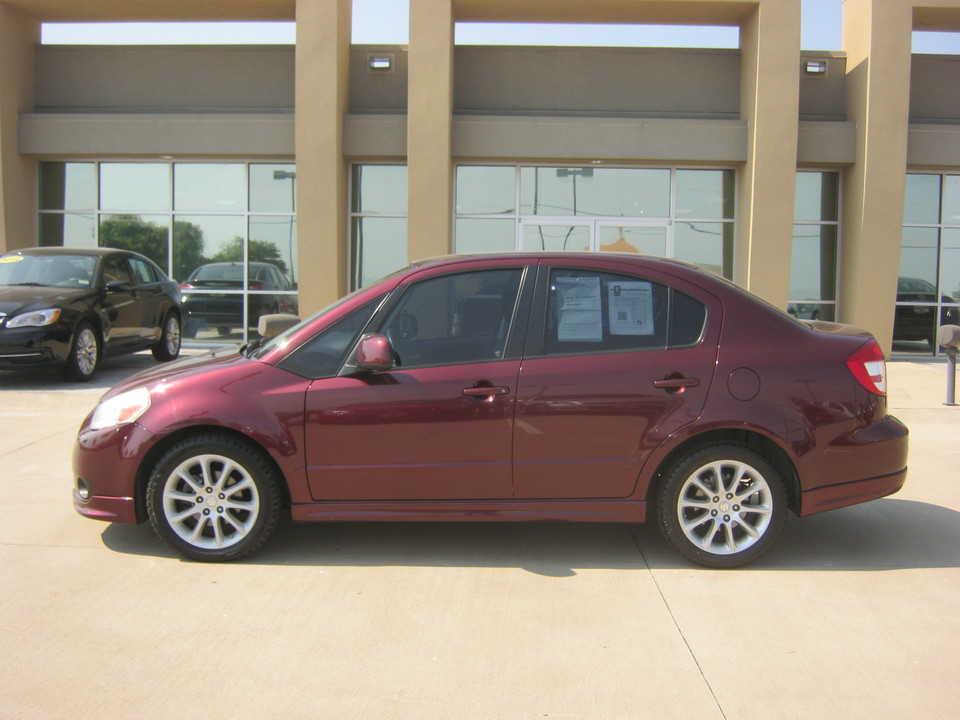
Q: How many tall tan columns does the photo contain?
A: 5